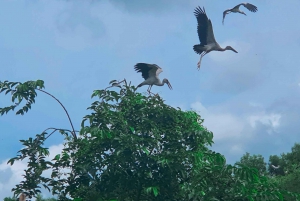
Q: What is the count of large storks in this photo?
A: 3